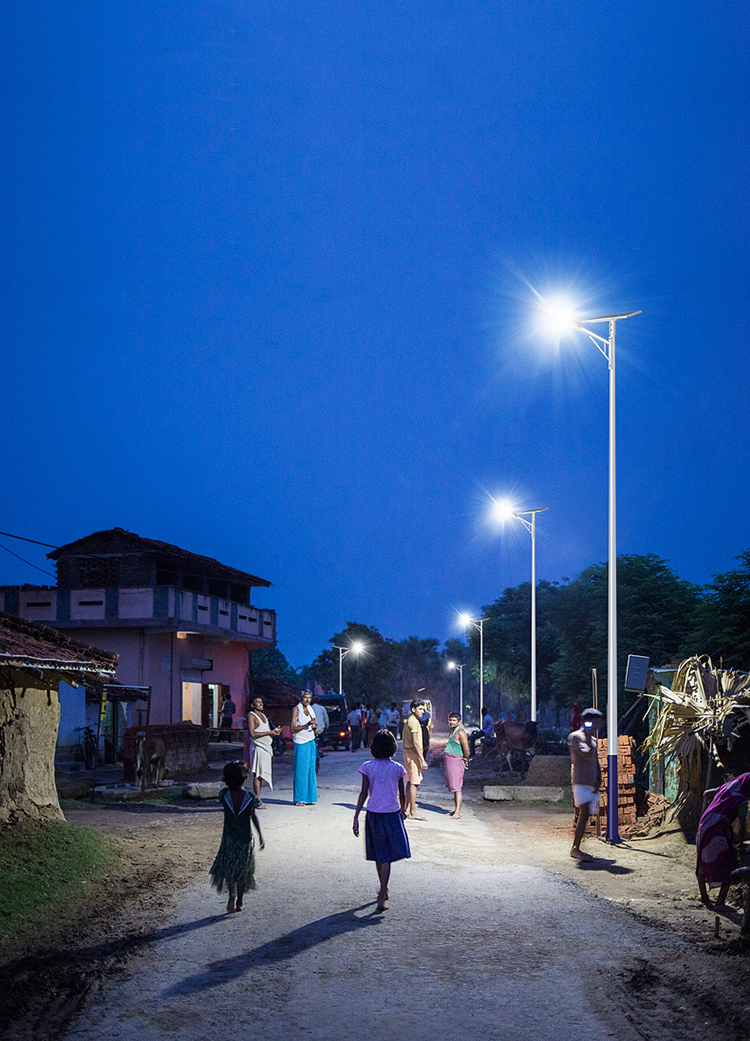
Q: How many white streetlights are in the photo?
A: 5